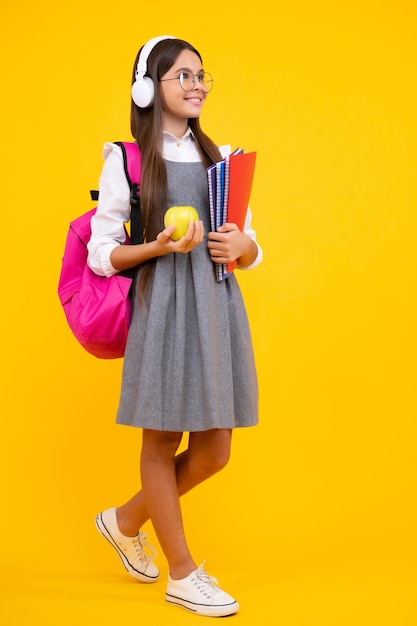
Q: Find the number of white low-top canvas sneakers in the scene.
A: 2